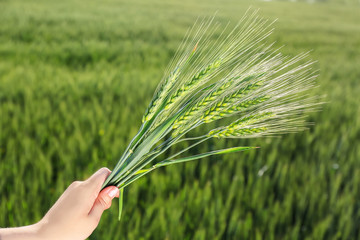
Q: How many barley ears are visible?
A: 7